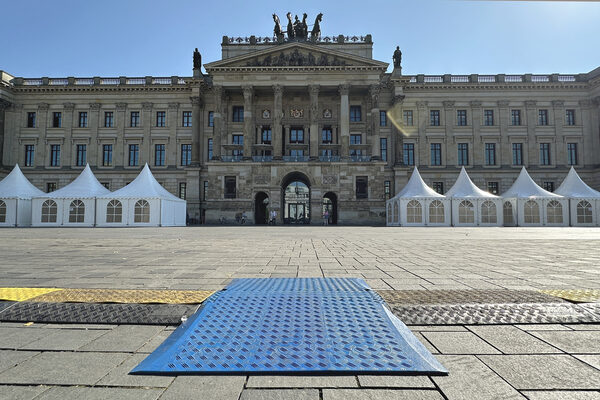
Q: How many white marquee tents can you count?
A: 7